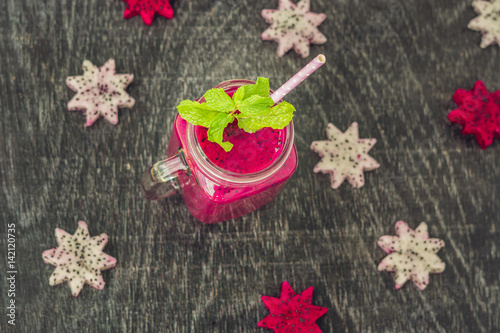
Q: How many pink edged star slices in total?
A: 6